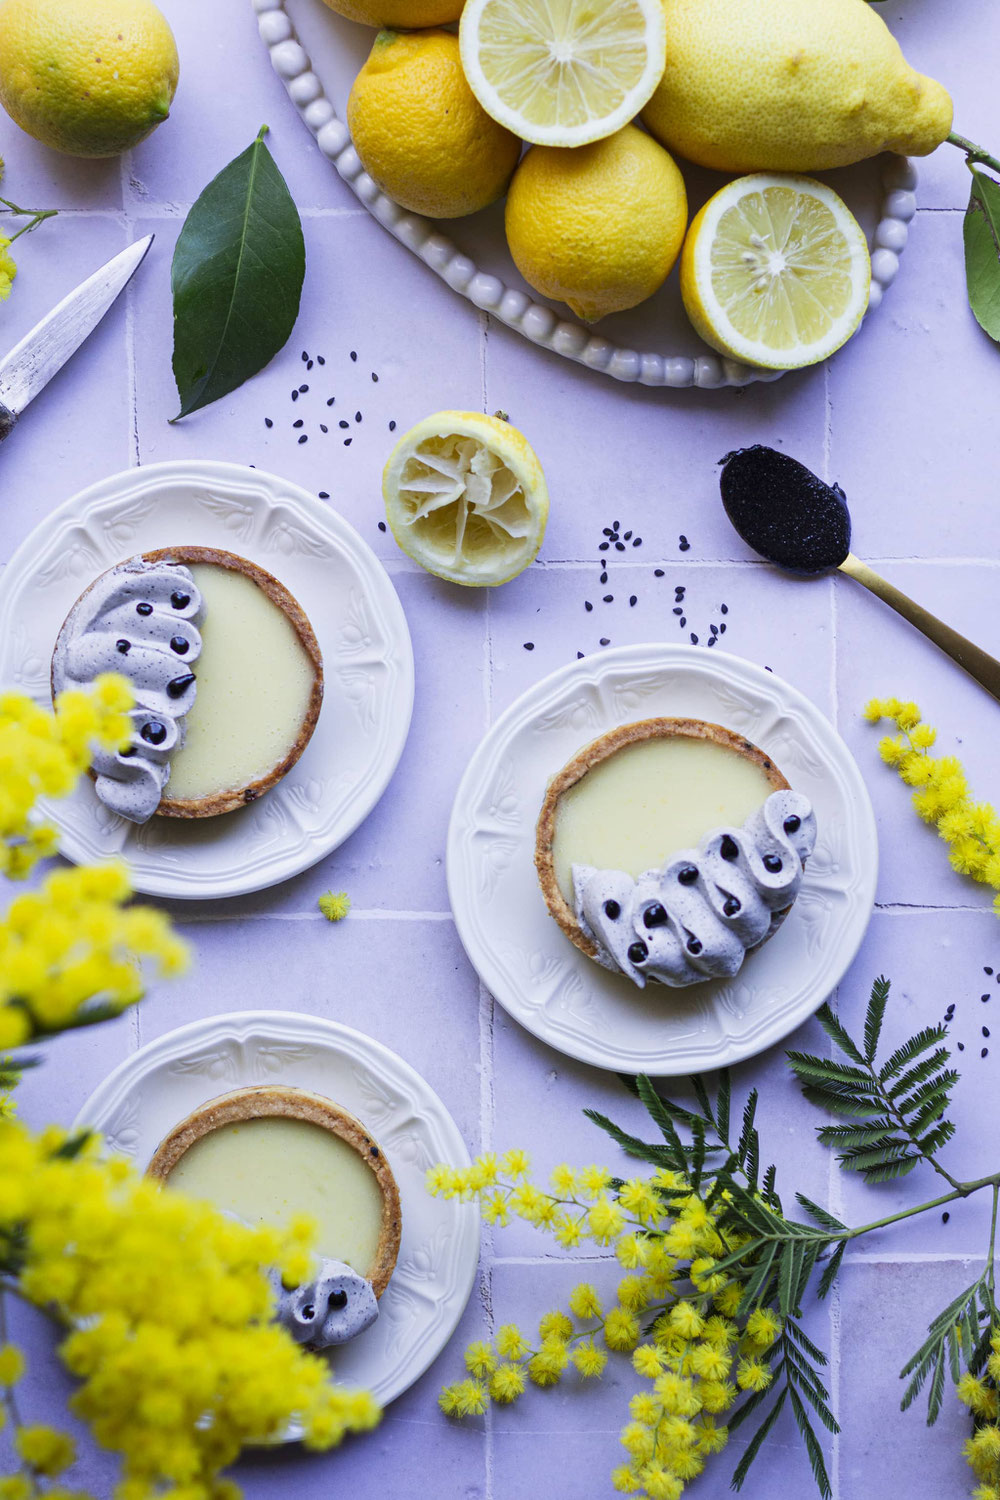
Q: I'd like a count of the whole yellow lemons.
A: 5